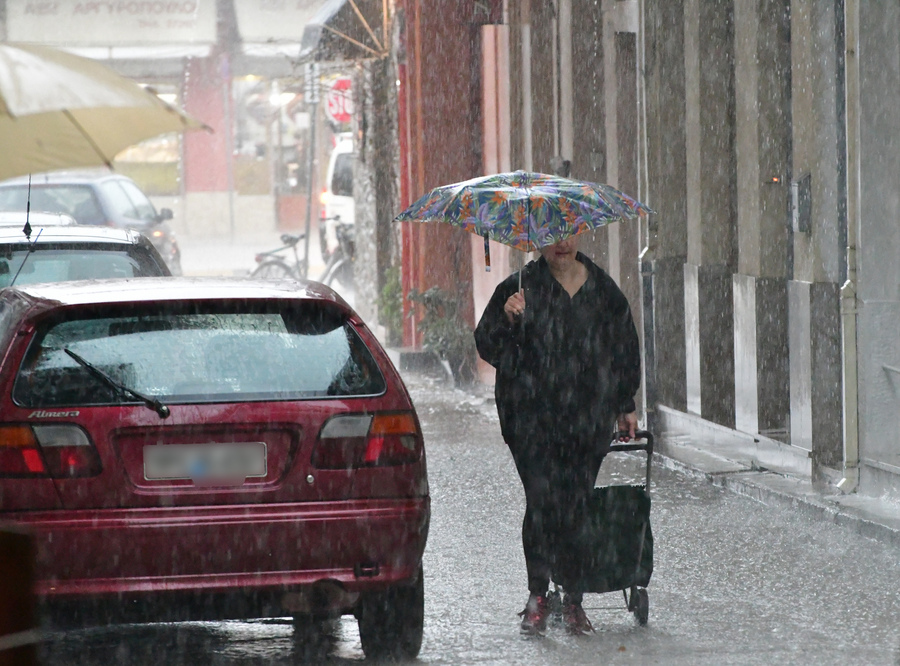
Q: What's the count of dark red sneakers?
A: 2